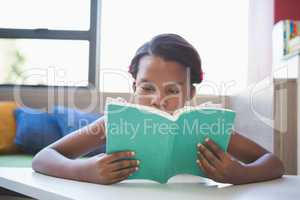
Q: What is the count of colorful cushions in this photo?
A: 3